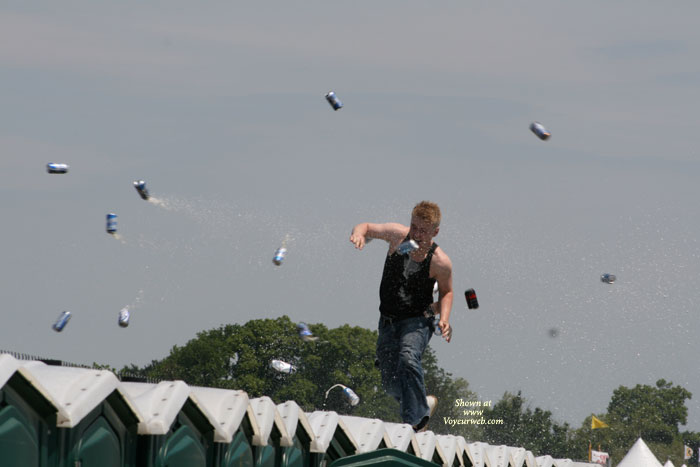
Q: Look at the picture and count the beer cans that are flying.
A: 14